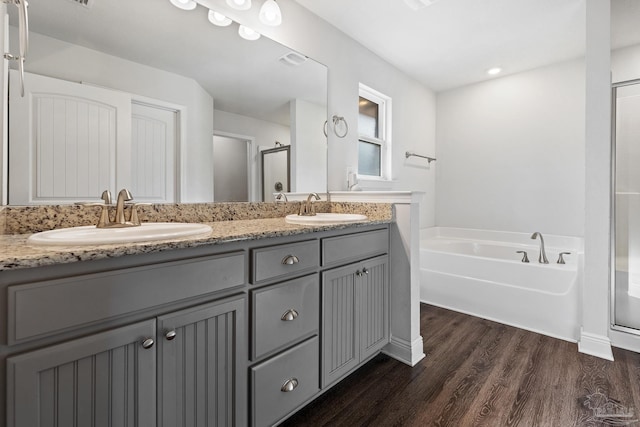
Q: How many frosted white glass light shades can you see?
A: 5